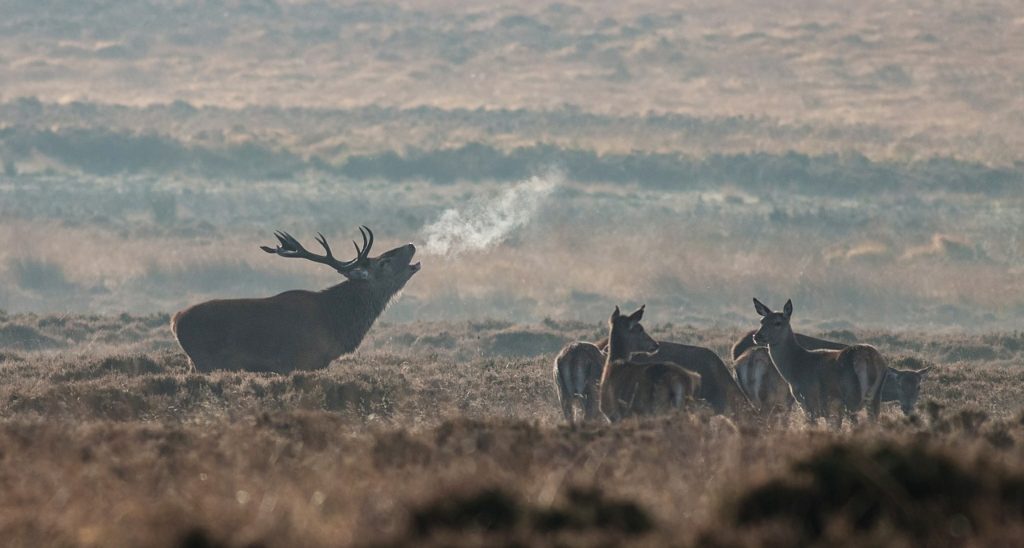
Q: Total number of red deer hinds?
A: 6